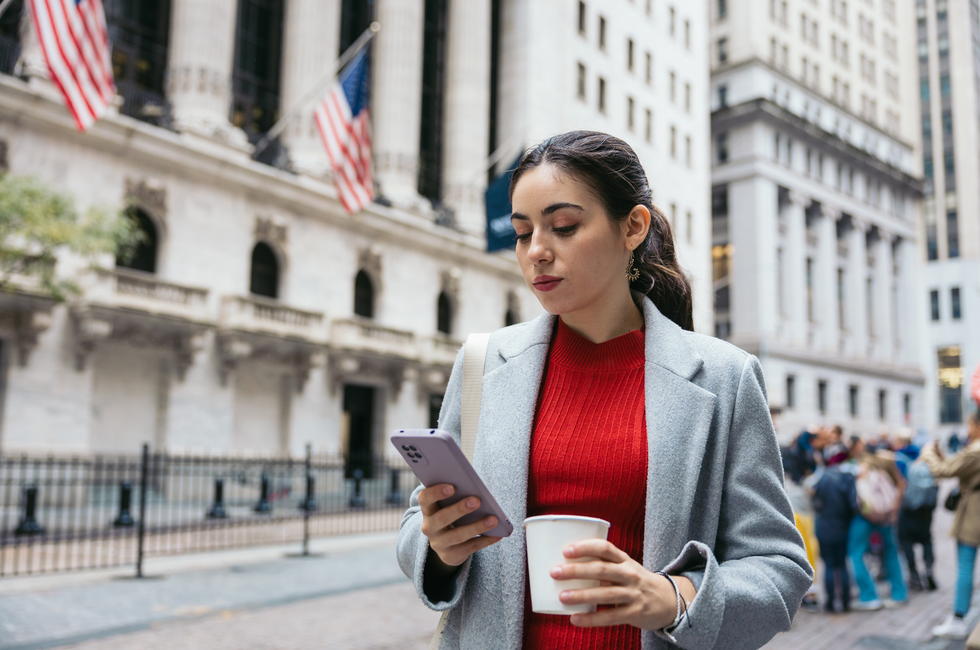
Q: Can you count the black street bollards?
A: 7